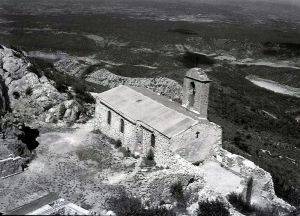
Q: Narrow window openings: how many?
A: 3